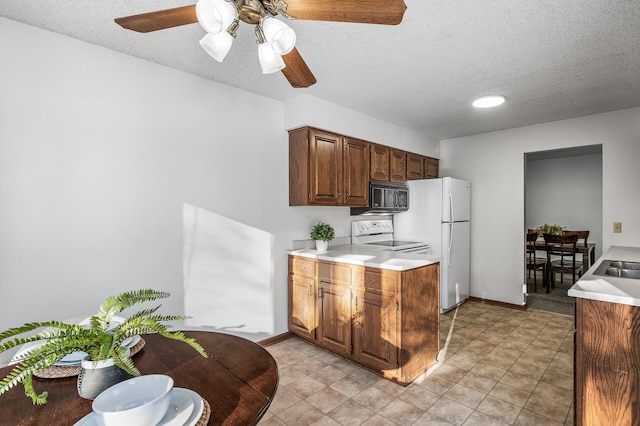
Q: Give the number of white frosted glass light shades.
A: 4